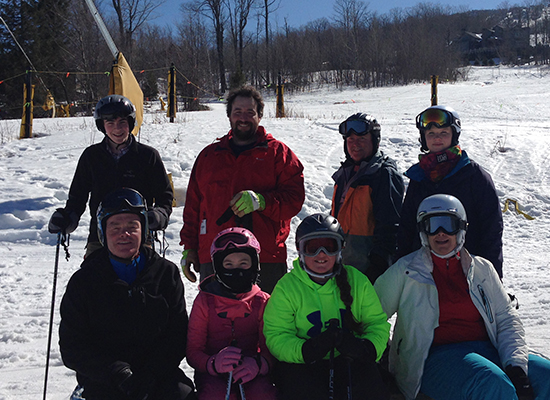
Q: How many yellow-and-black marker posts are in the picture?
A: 4